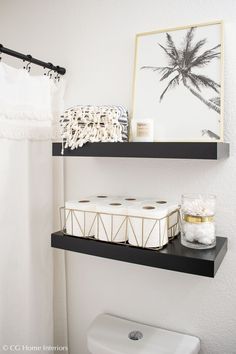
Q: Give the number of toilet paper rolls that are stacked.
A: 6